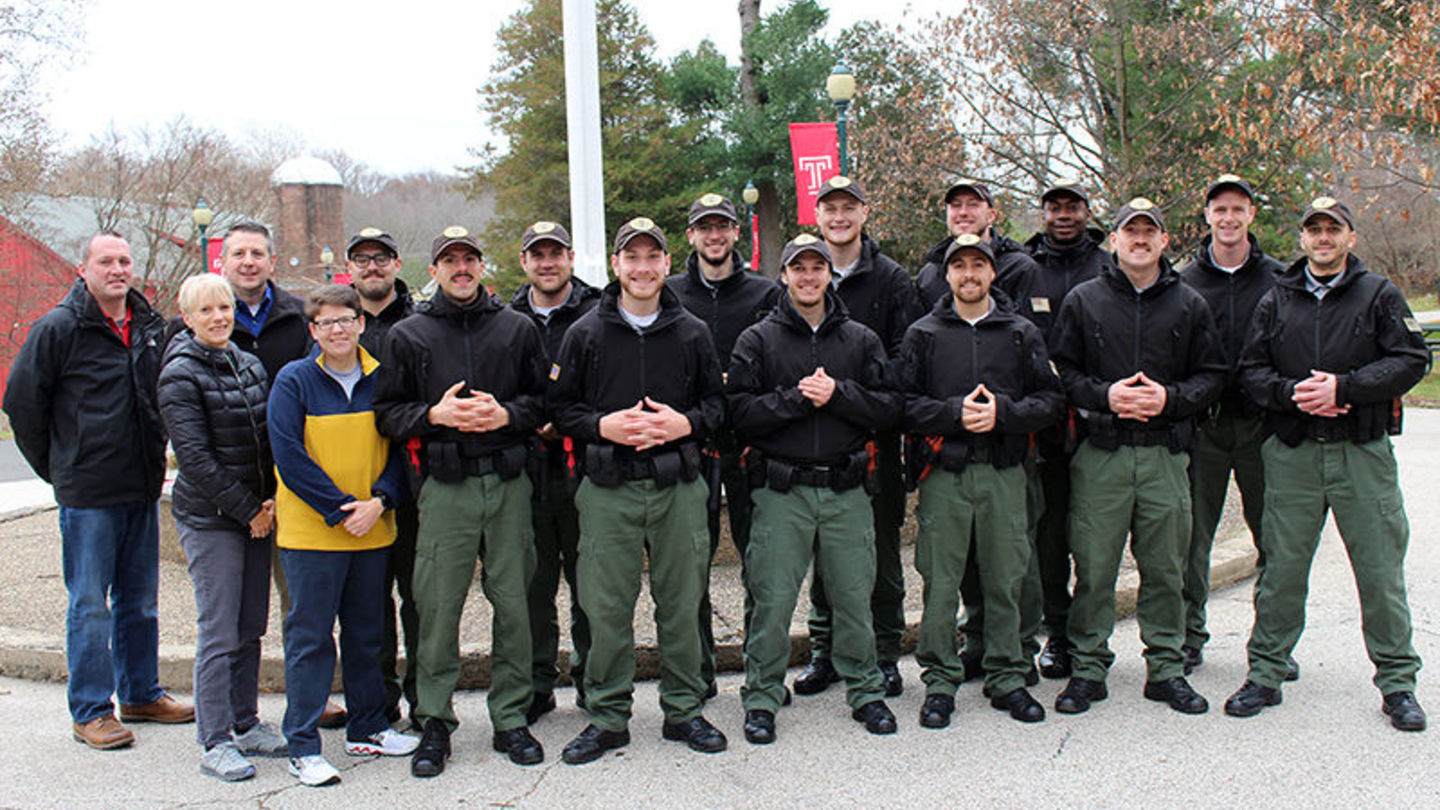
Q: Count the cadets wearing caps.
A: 13